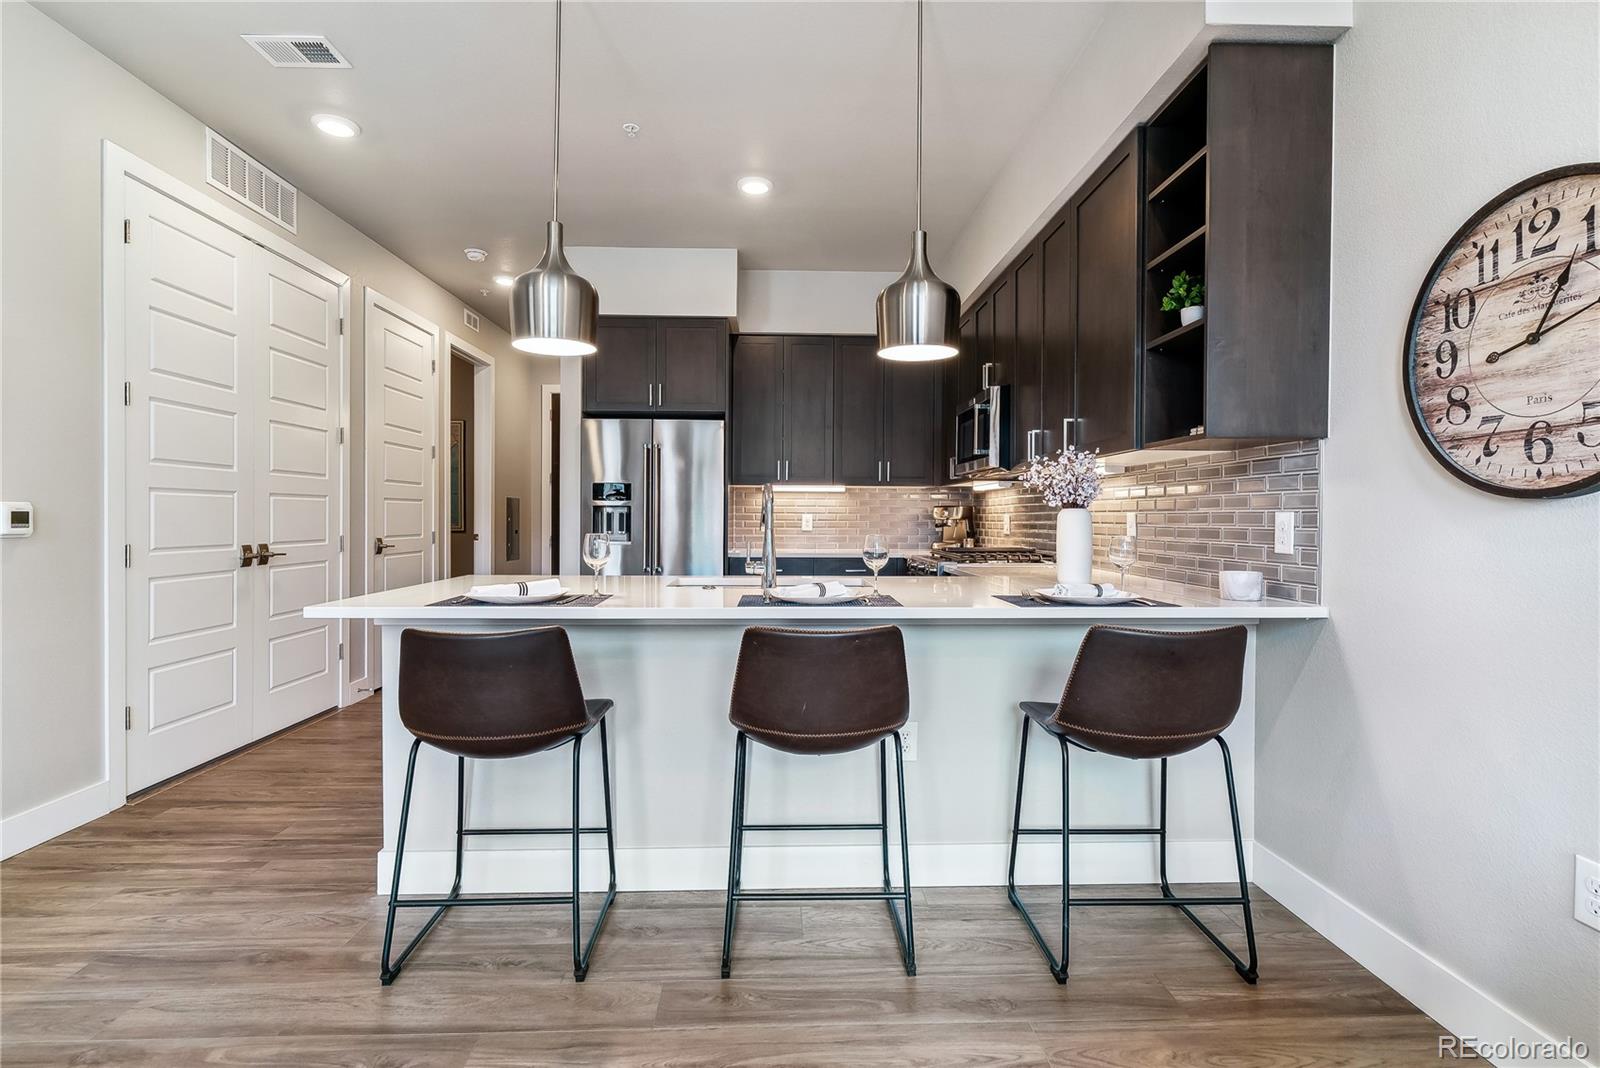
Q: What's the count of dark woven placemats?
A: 3